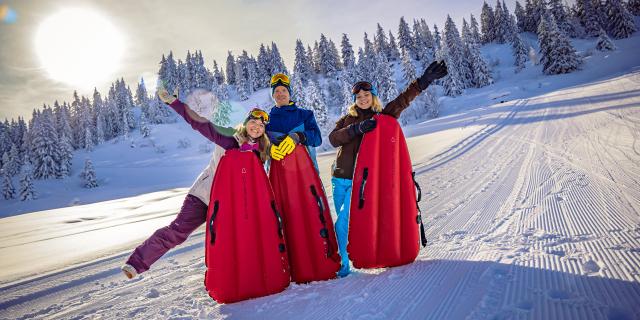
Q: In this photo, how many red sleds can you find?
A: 3